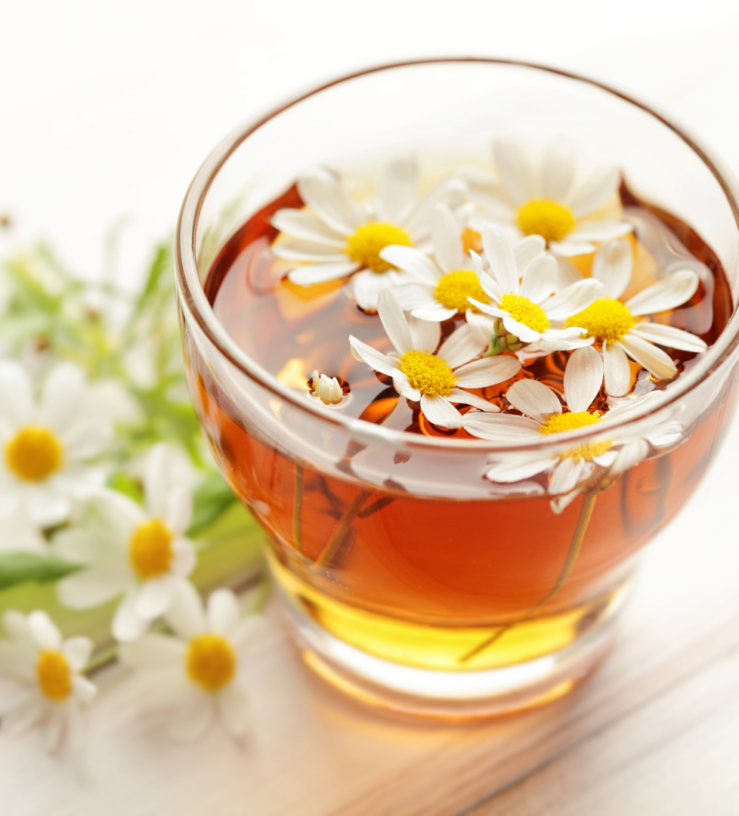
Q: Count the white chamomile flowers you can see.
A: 11